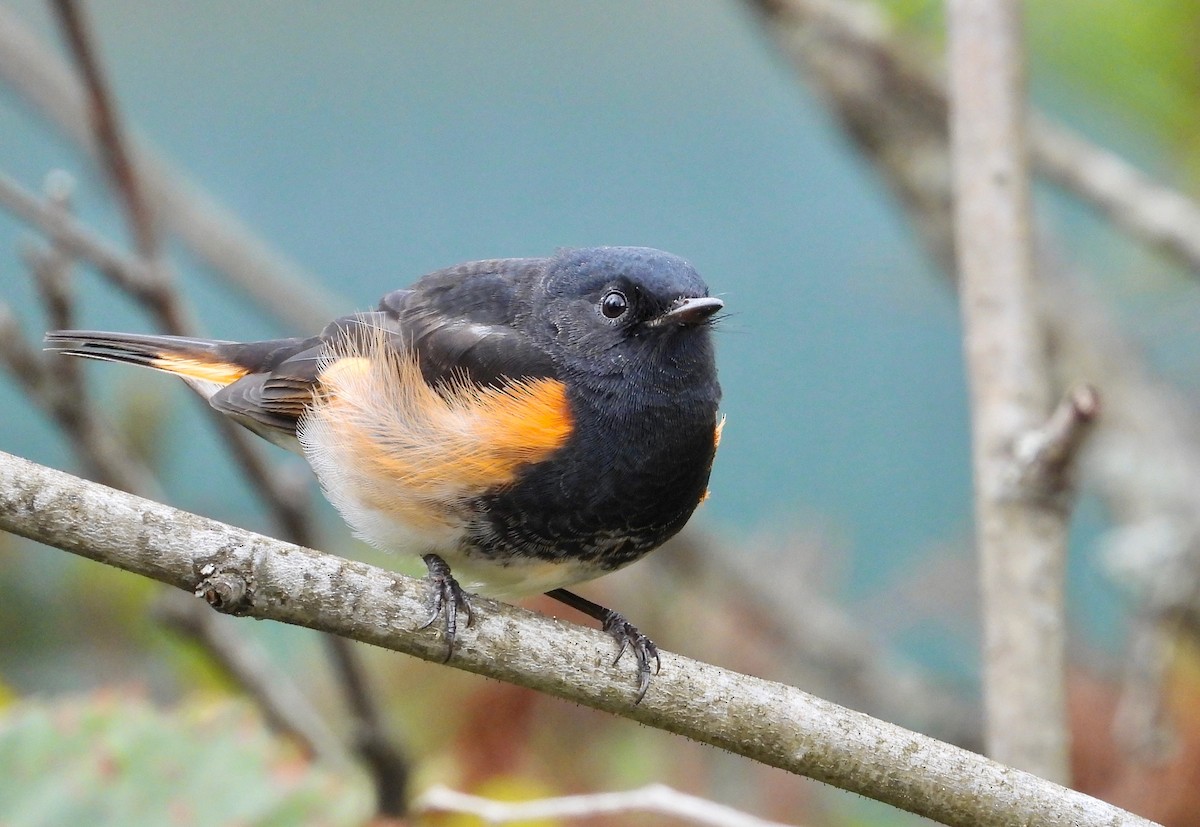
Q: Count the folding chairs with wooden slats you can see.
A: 0